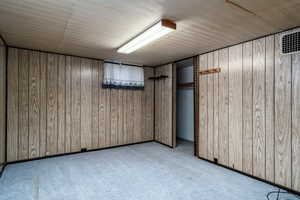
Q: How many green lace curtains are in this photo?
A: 0